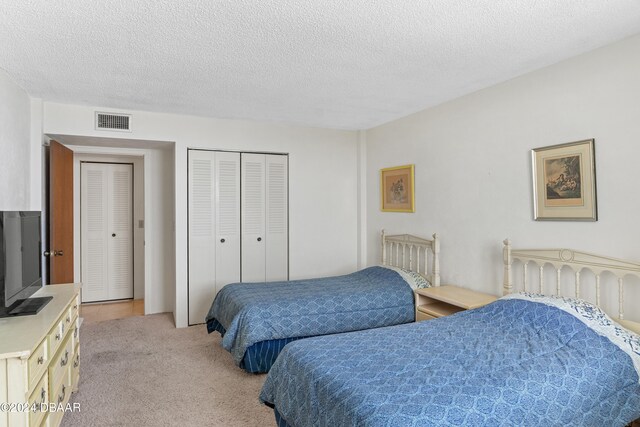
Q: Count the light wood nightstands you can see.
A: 1